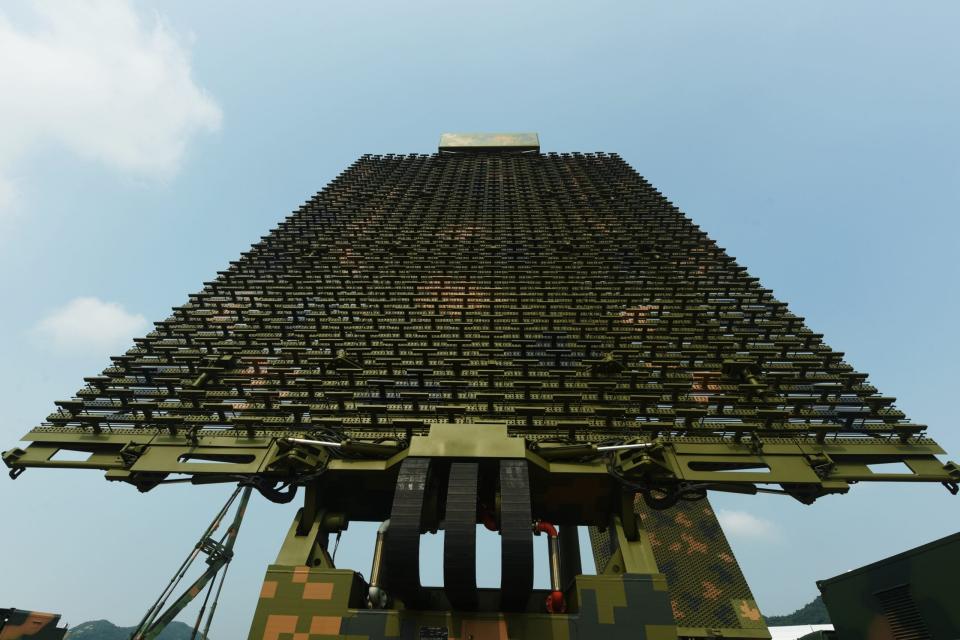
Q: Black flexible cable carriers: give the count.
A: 3